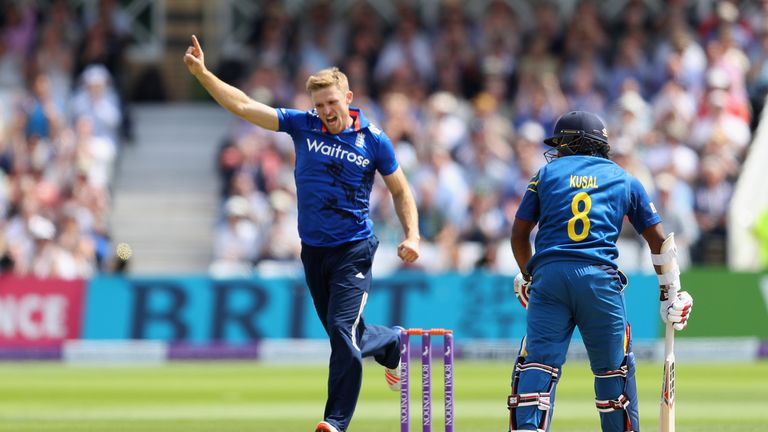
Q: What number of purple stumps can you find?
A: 3